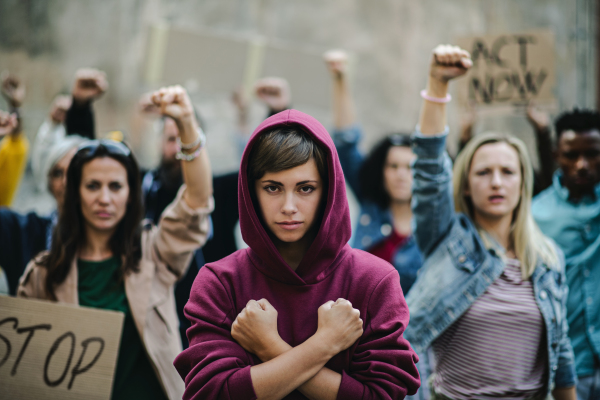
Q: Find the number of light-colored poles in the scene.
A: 2